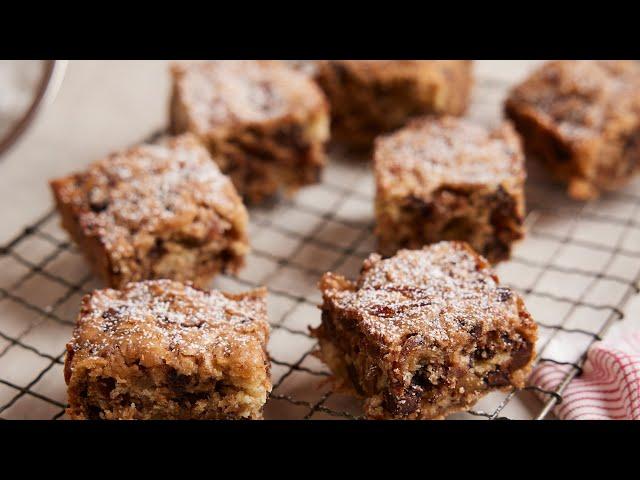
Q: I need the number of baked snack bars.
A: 7